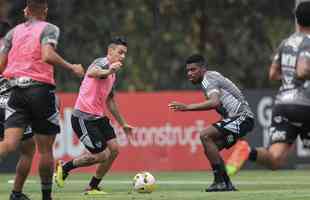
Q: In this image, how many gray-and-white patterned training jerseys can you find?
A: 2